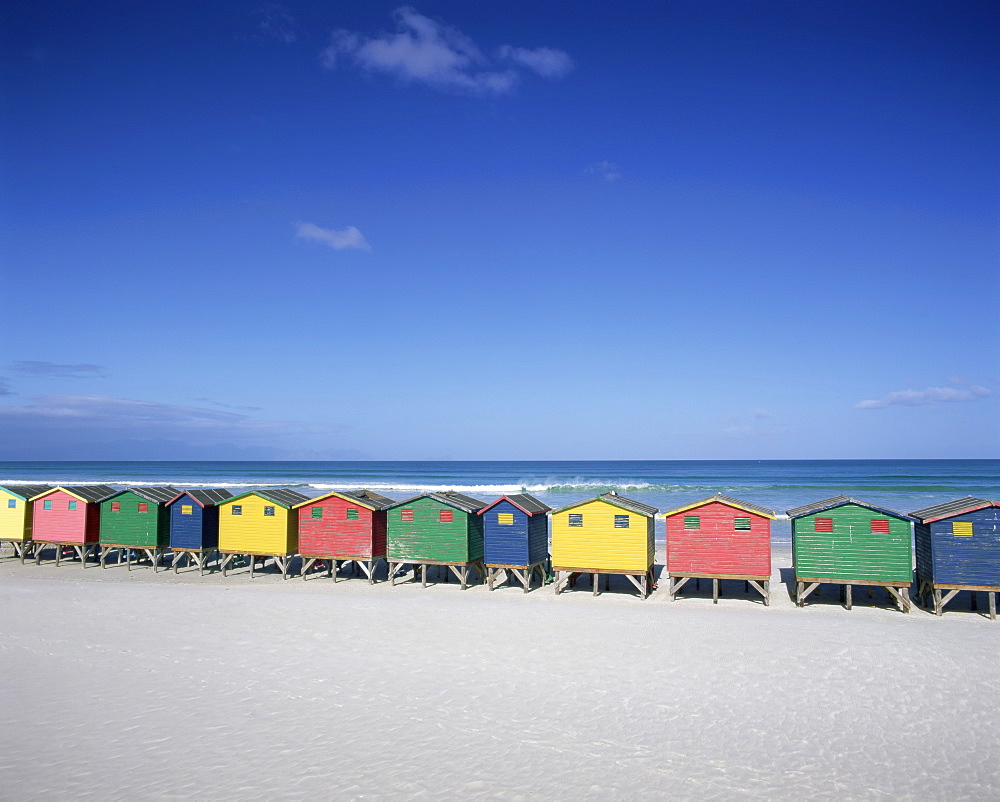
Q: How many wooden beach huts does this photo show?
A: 12